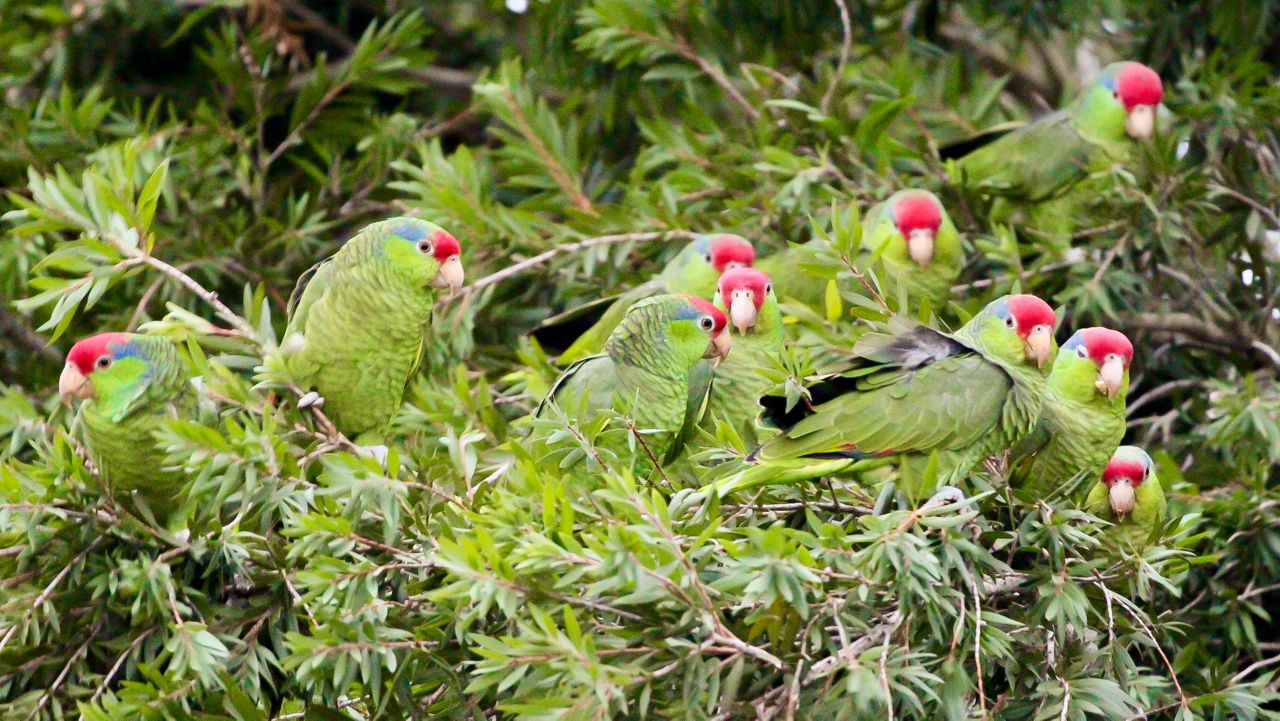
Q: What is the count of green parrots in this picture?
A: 10